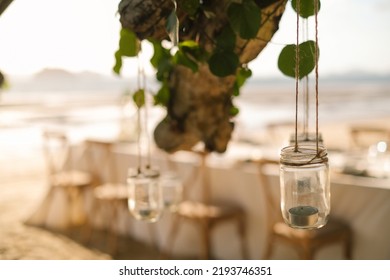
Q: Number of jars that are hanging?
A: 4